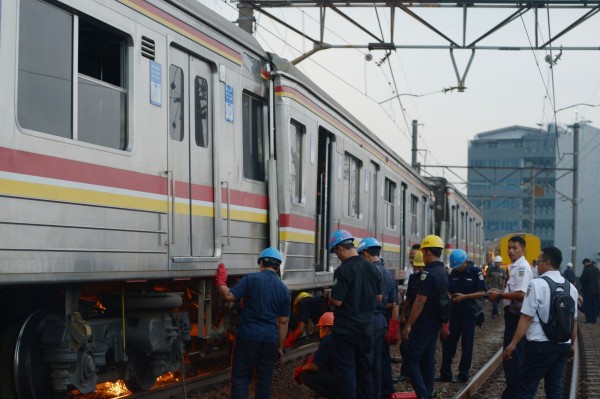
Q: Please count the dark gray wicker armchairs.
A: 0